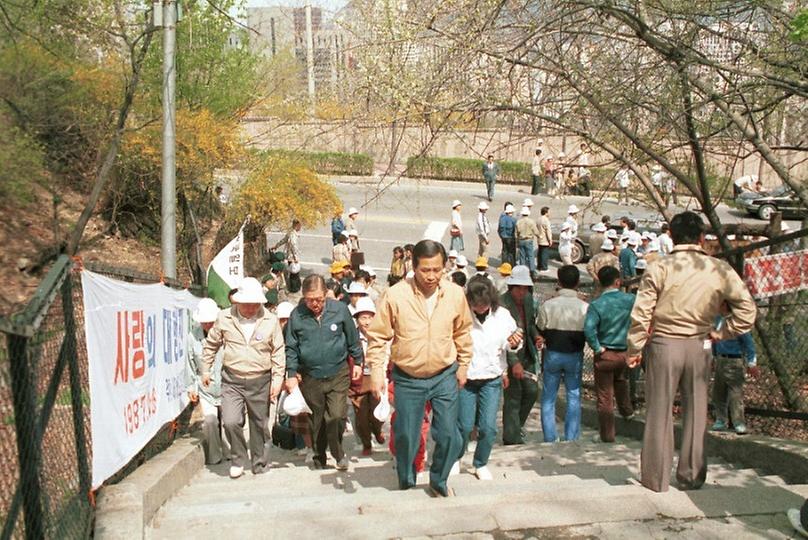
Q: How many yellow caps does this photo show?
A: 4